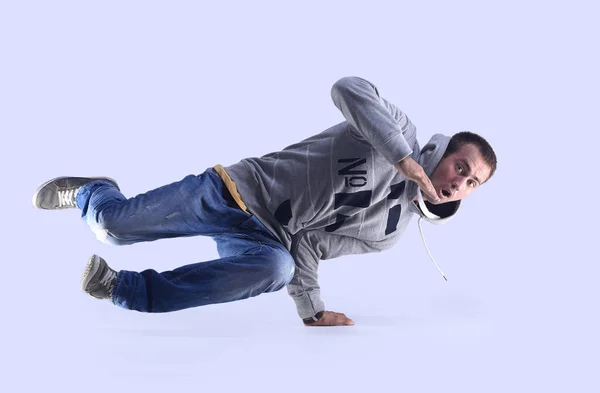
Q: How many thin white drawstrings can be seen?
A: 1